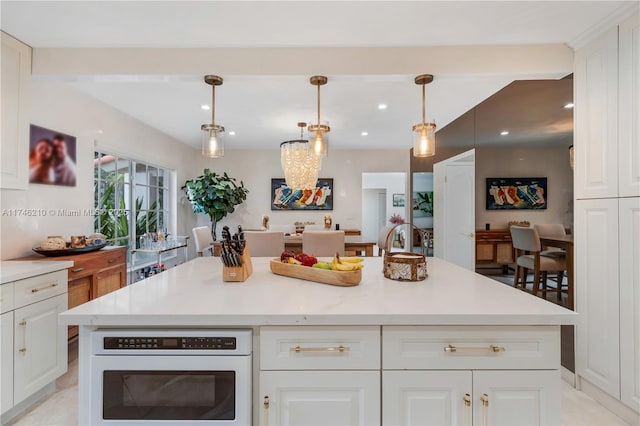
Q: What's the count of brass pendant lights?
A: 3